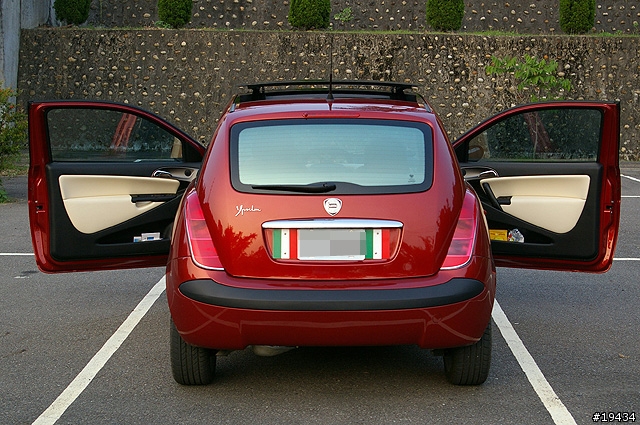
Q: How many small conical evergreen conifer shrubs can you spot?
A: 5